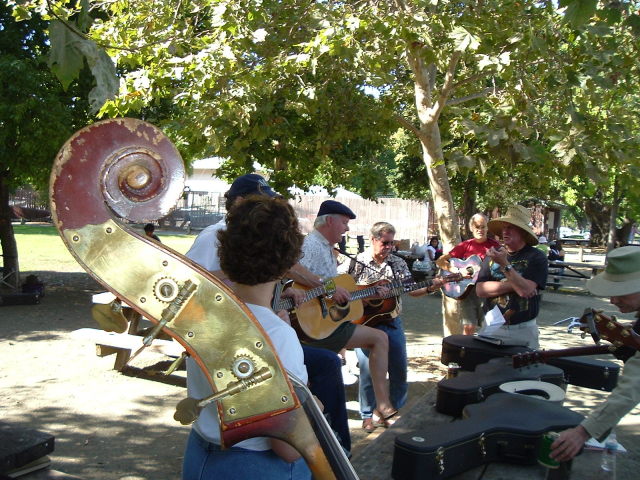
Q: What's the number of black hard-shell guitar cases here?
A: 3